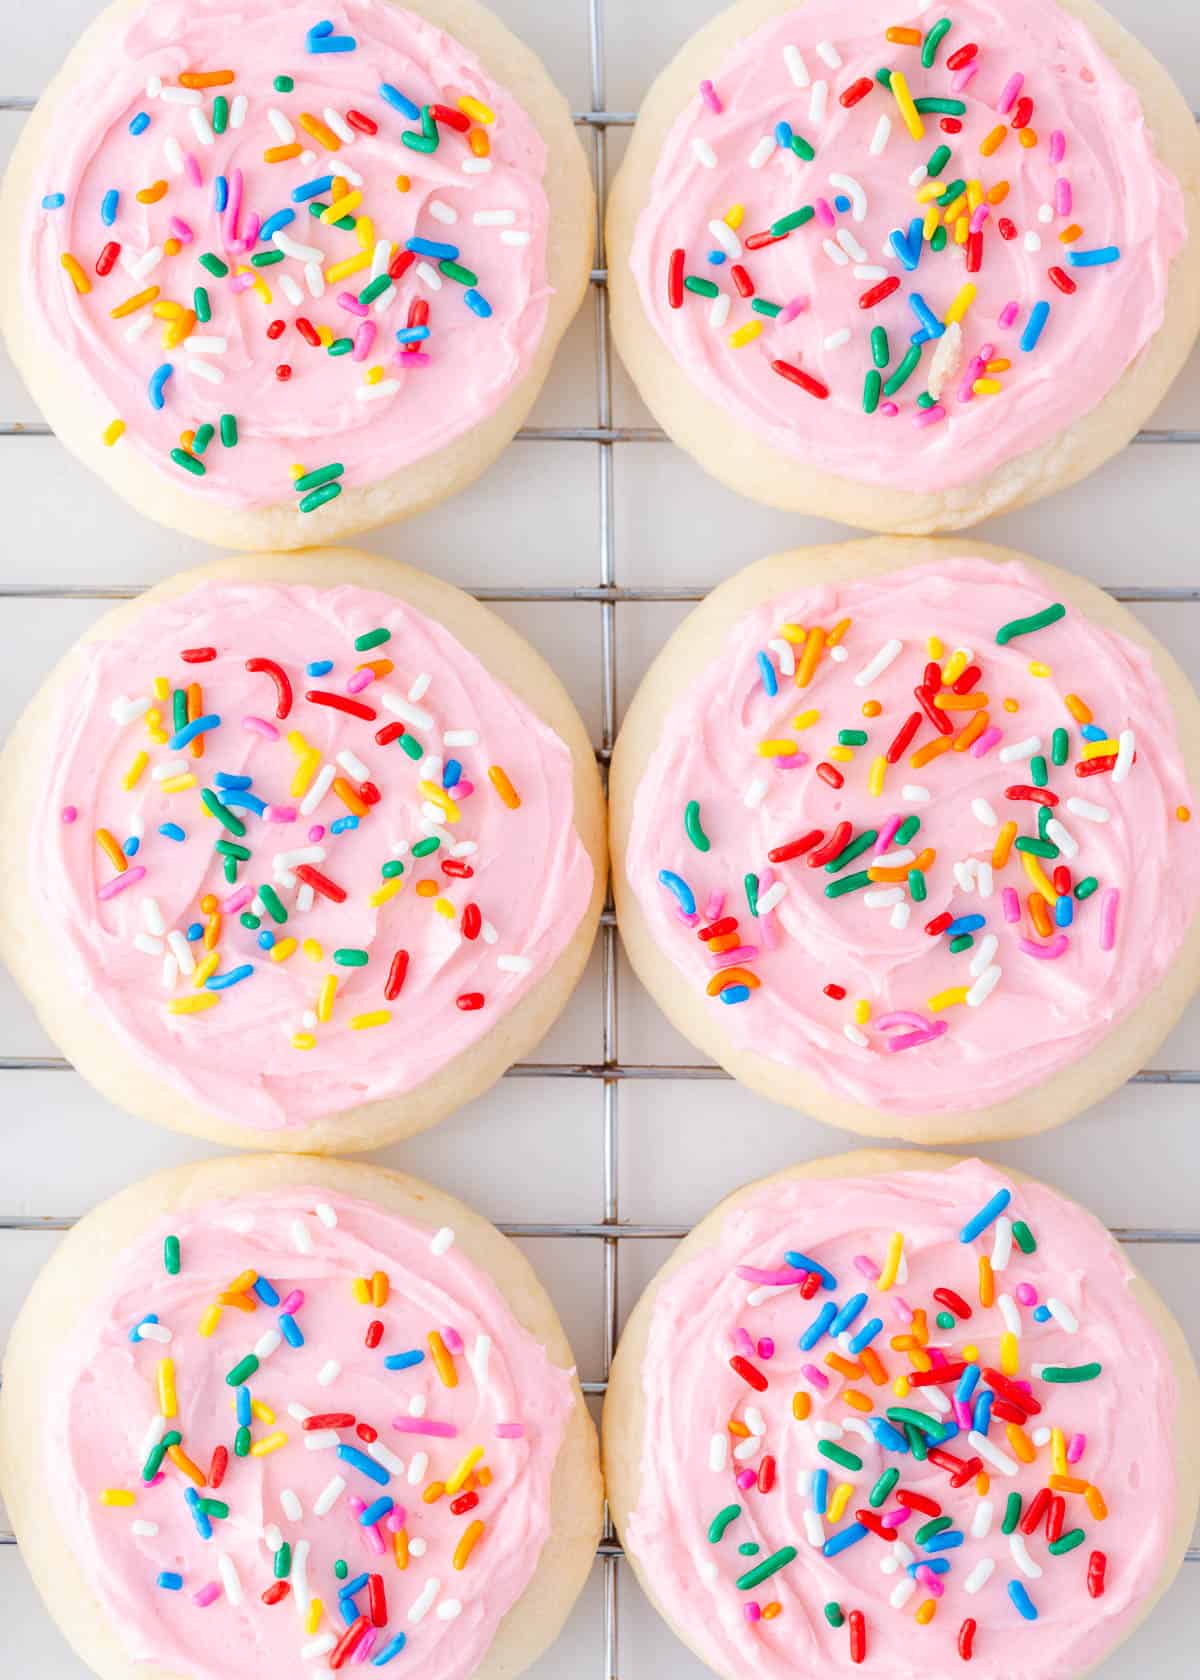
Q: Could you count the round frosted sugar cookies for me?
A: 6